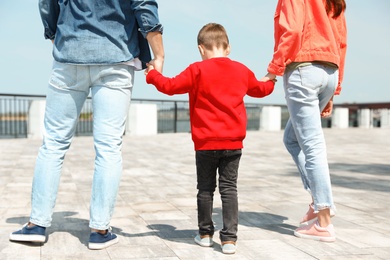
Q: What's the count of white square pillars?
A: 6